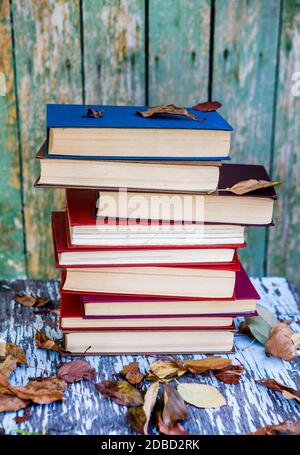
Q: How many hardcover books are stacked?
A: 9